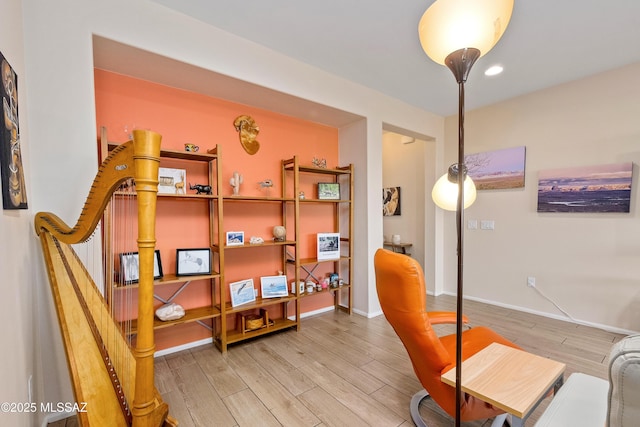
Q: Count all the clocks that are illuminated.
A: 0